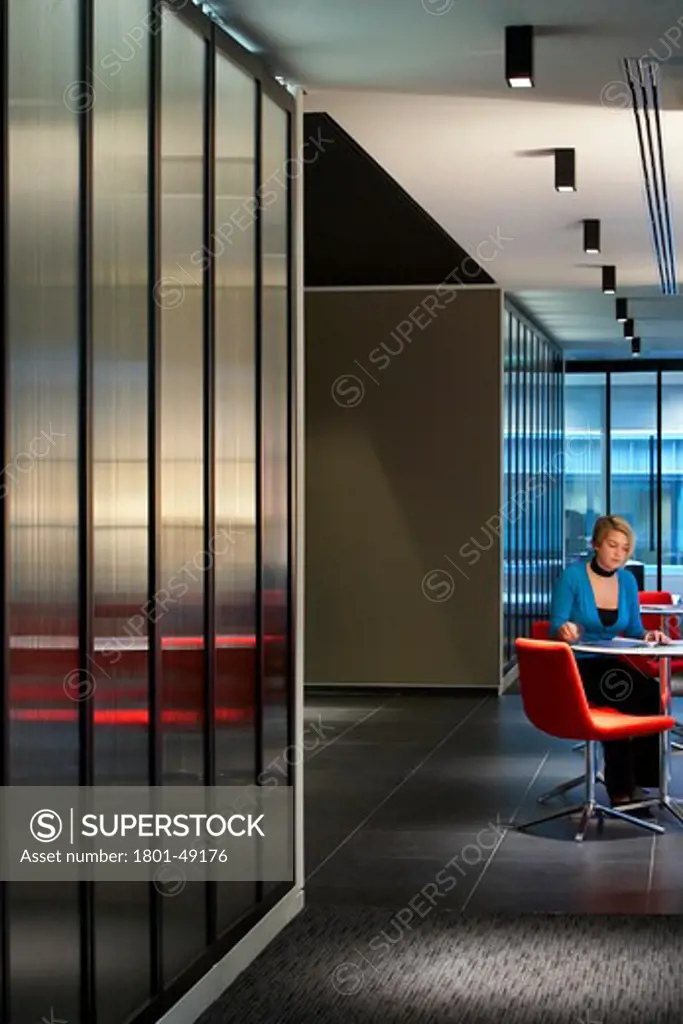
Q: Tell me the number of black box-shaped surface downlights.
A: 7